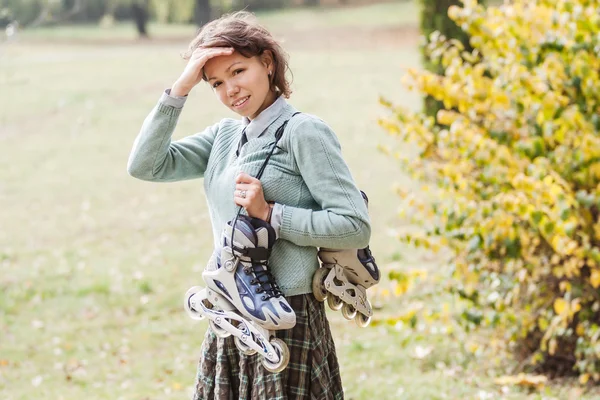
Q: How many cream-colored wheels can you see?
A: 8